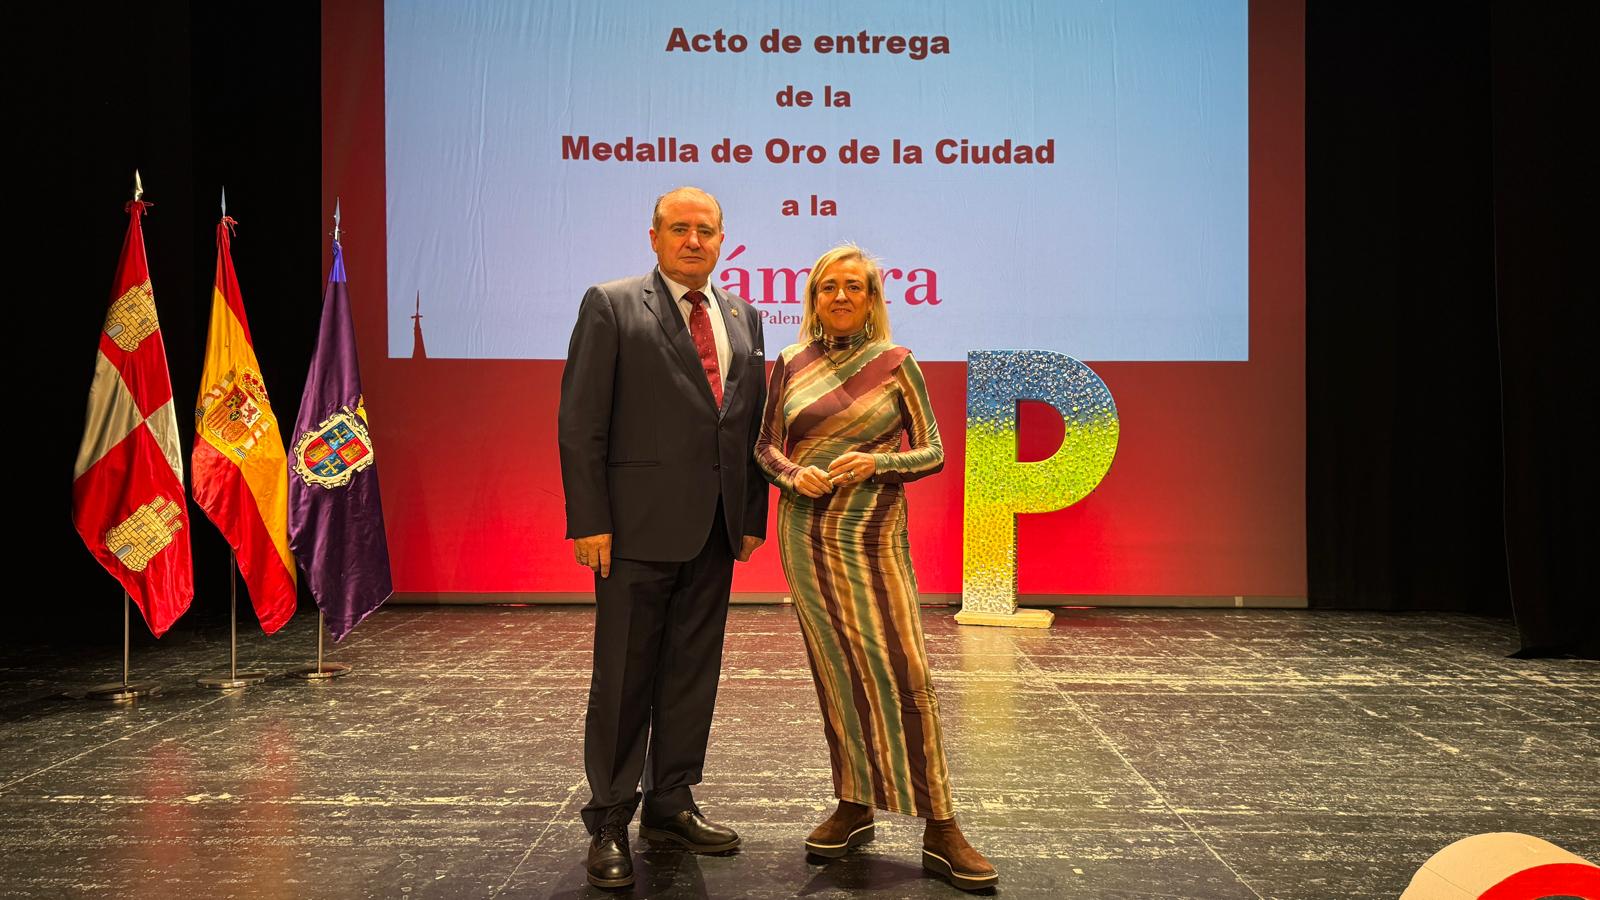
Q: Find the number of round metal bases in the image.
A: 3